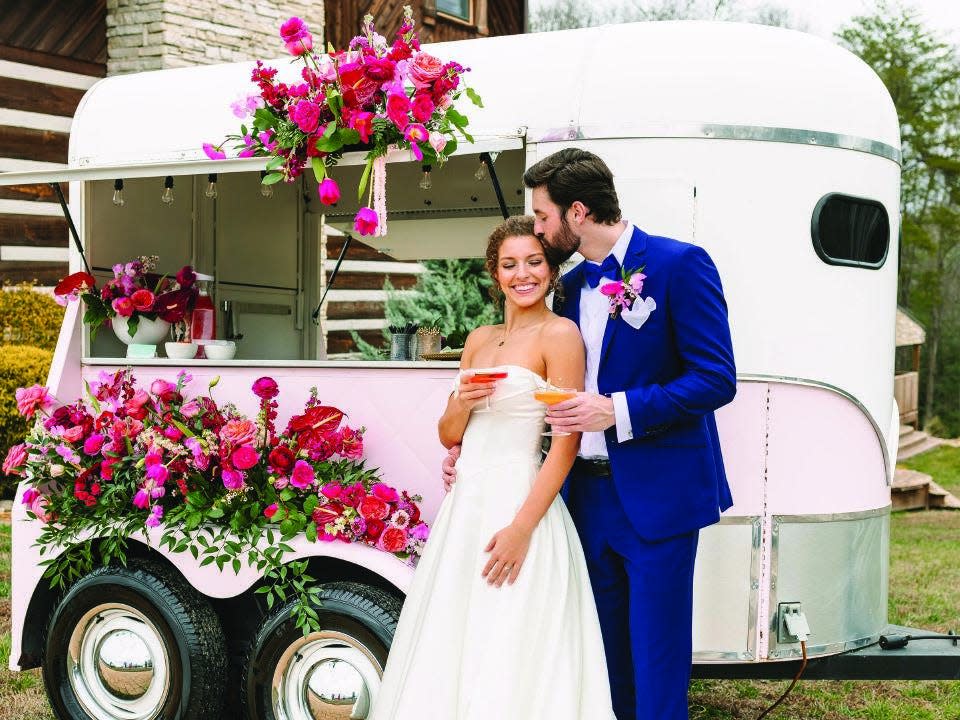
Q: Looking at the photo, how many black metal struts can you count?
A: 3